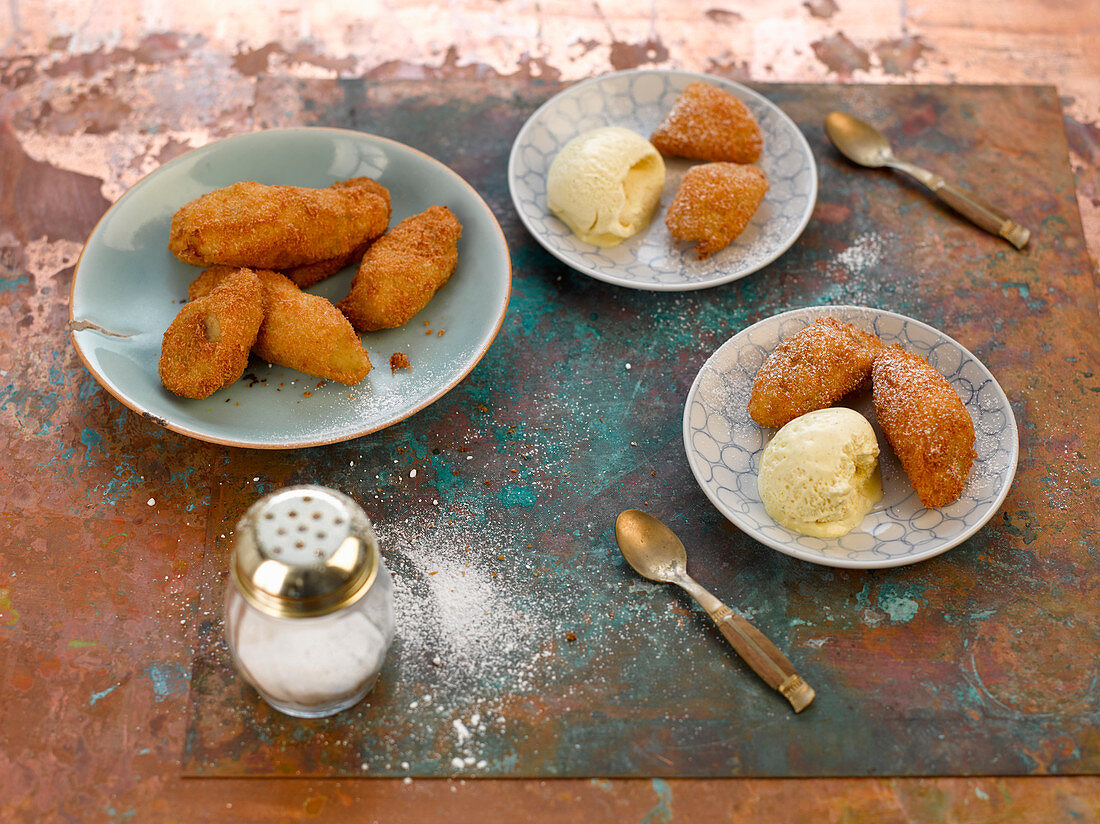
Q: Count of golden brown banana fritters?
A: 9